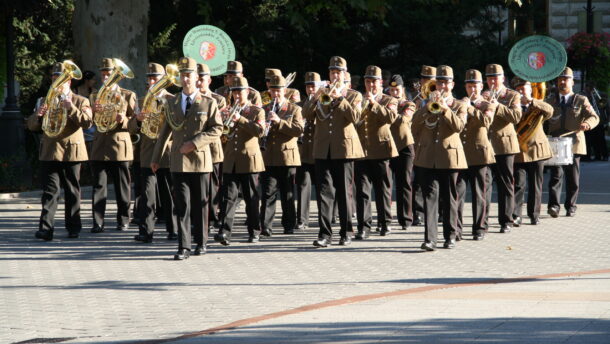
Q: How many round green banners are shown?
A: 2